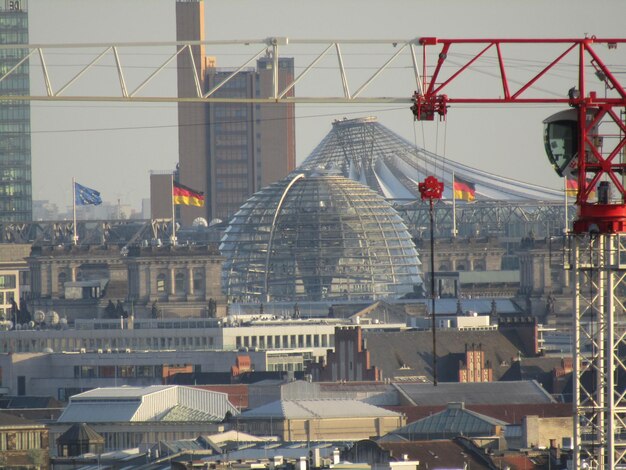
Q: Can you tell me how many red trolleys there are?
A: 1